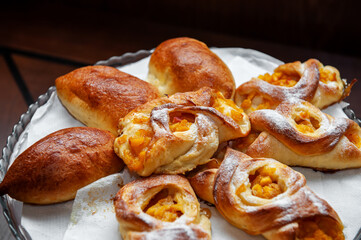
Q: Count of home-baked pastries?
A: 8